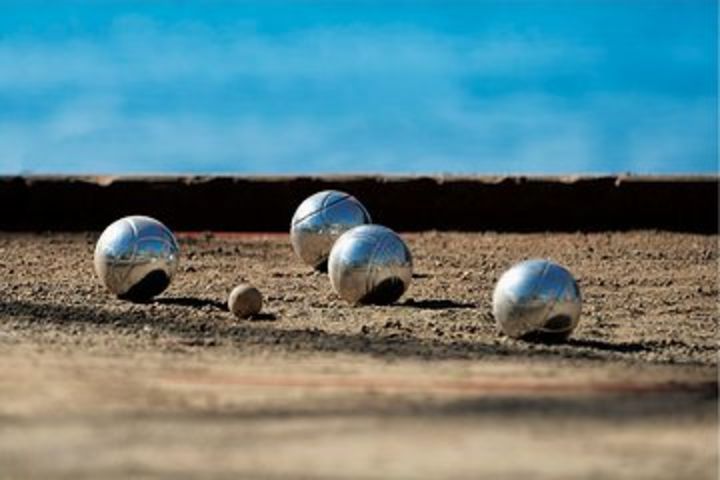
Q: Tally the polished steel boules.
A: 4